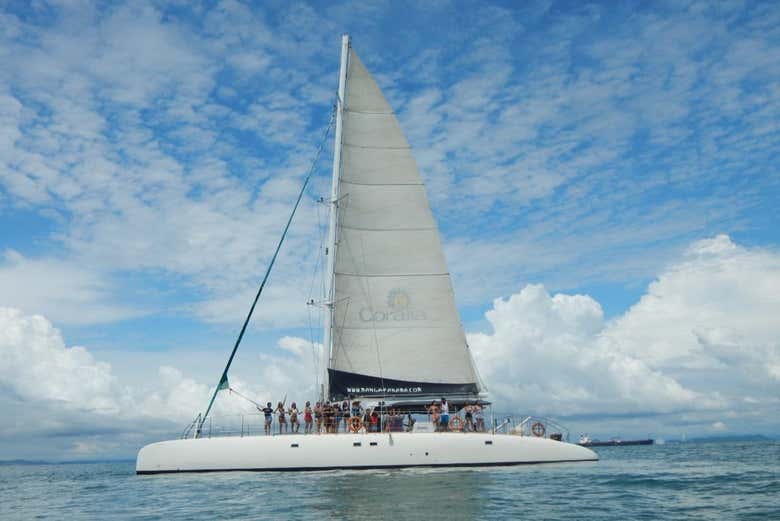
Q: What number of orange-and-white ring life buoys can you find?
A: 3